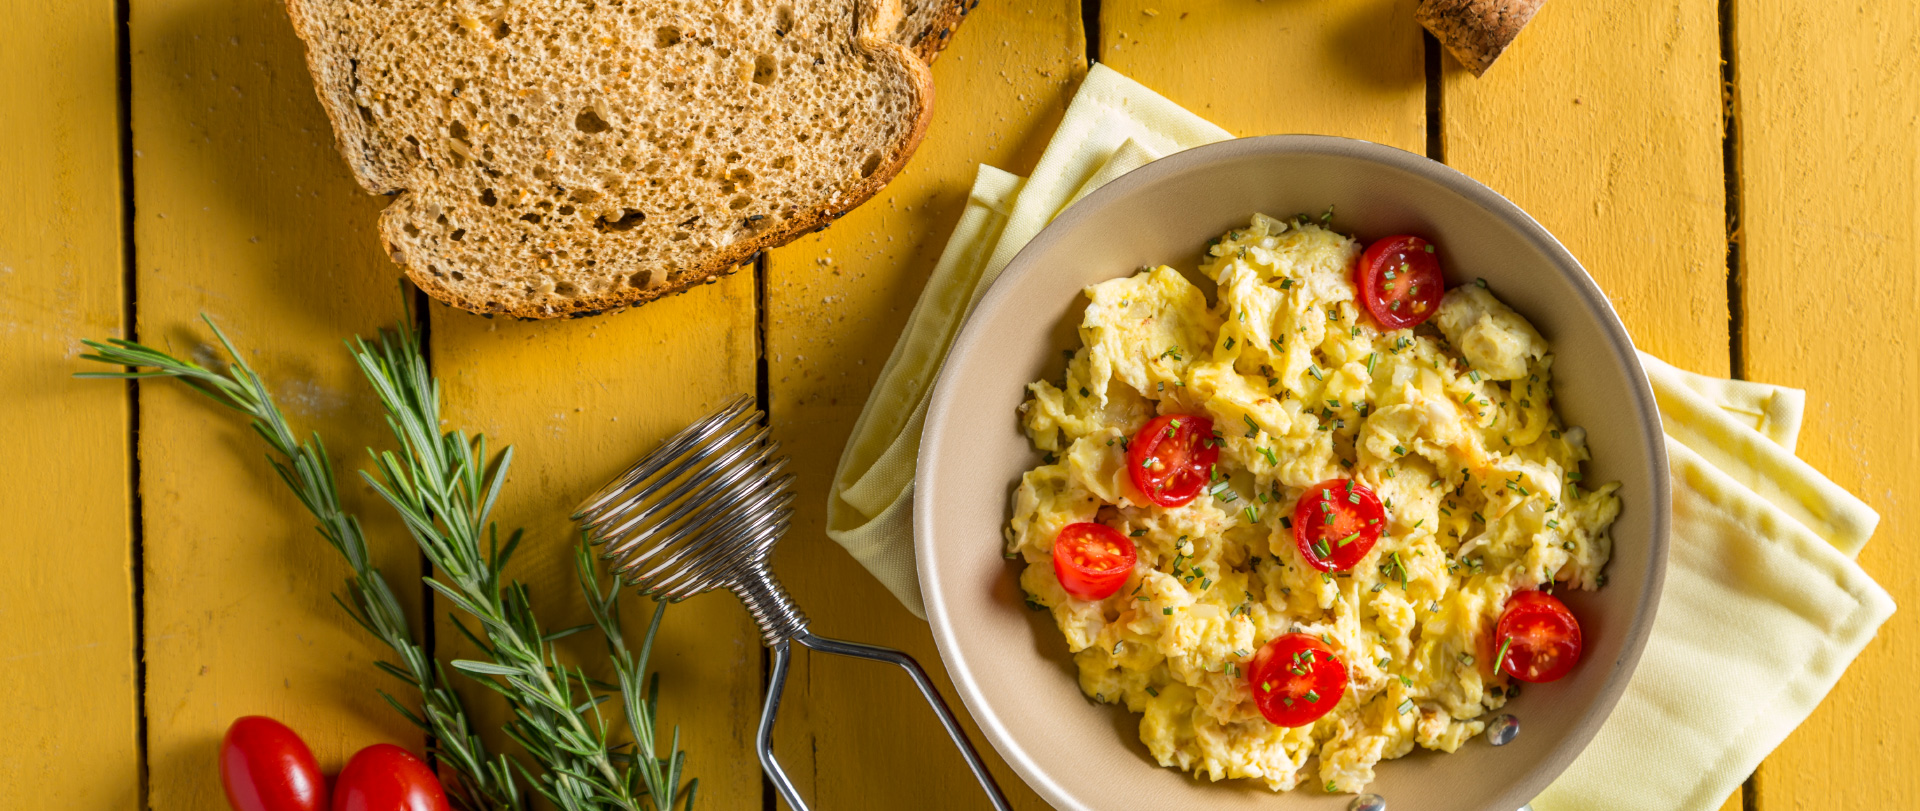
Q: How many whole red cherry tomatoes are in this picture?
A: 2